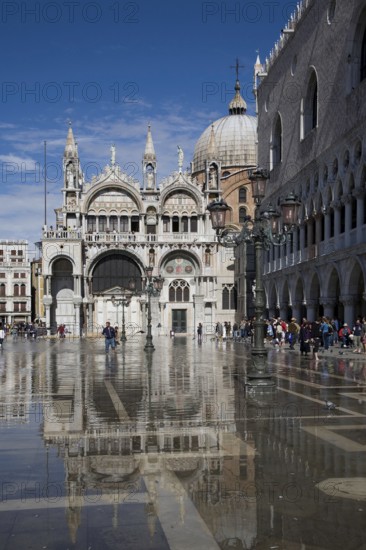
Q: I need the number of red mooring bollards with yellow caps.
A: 0